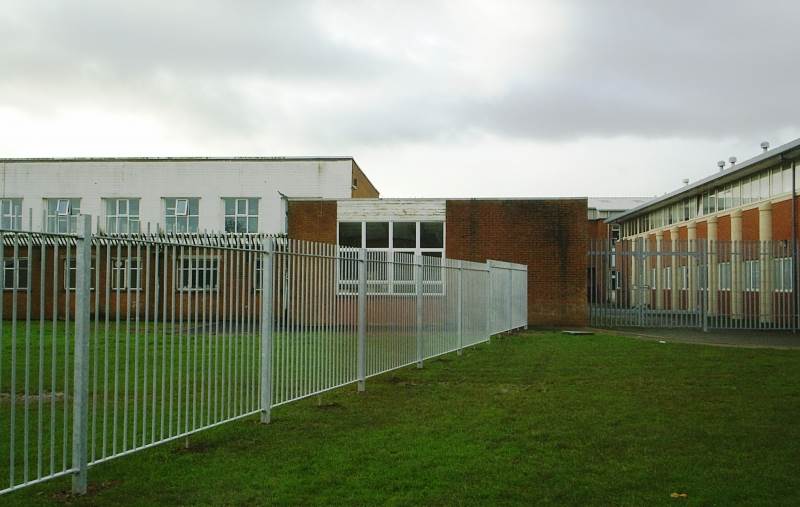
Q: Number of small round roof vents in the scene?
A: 4